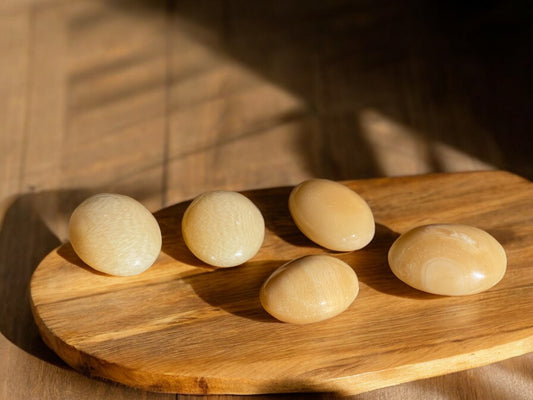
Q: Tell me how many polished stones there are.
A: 5